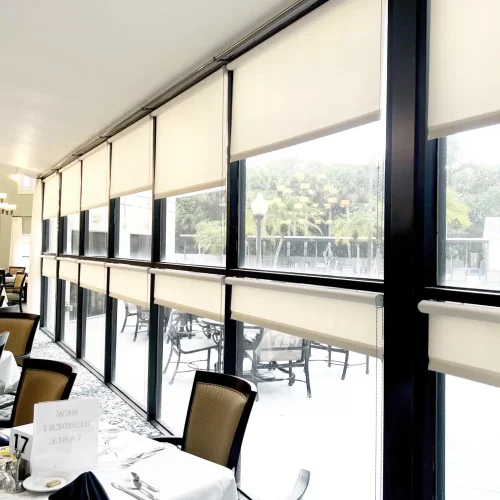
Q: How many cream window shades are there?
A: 14